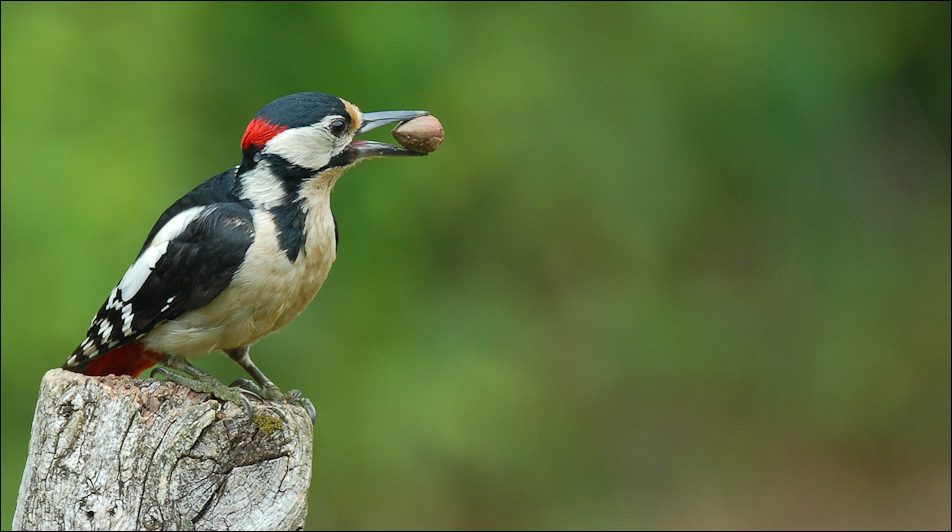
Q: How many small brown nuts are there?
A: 1